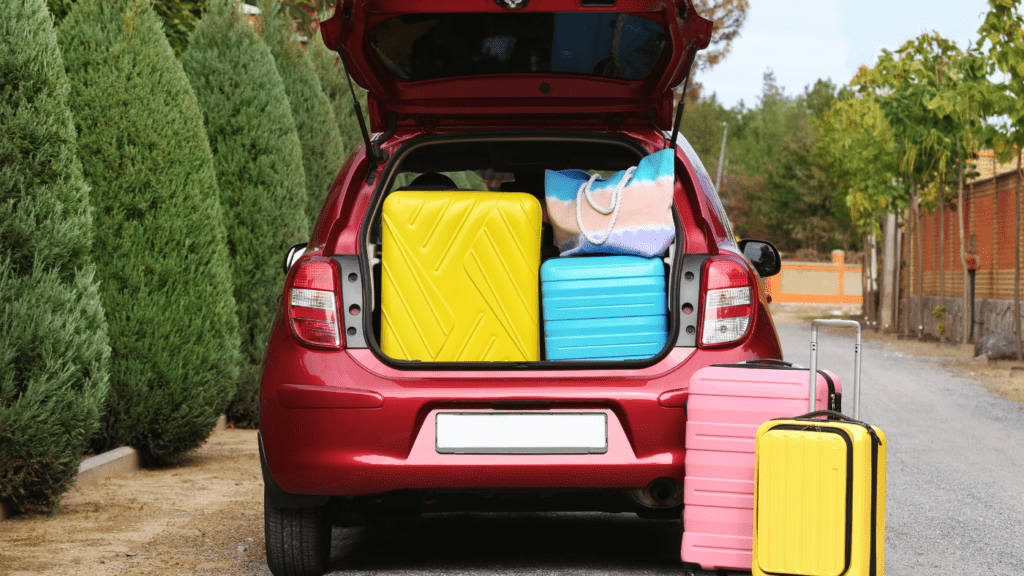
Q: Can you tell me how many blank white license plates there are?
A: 1